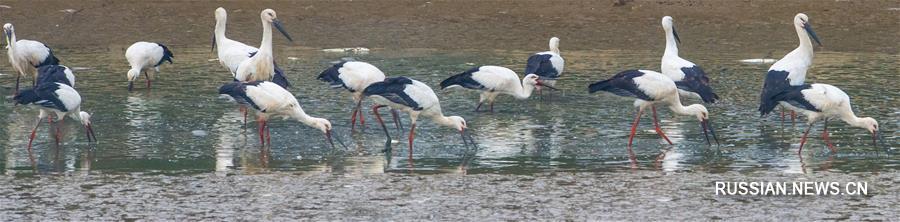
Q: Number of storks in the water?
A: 15